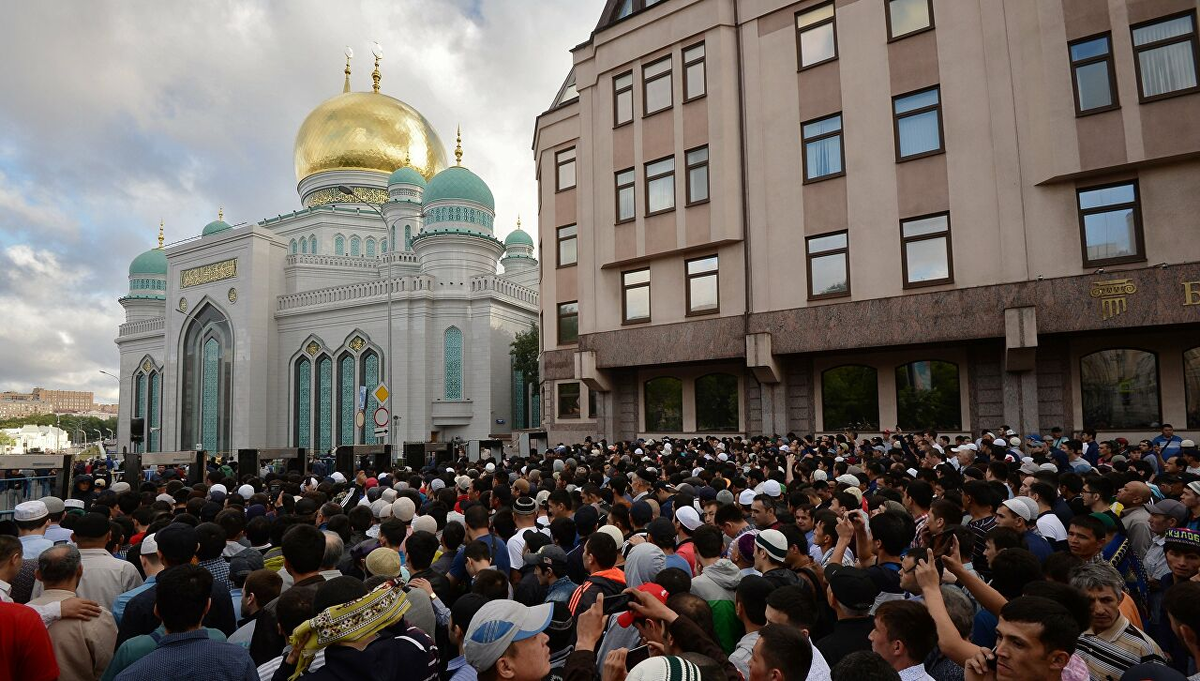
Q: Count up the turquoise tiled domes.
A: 5